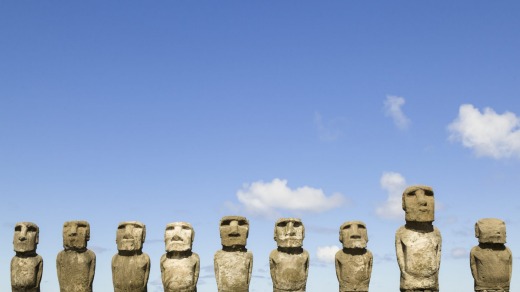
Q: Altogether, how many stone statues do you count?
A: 9